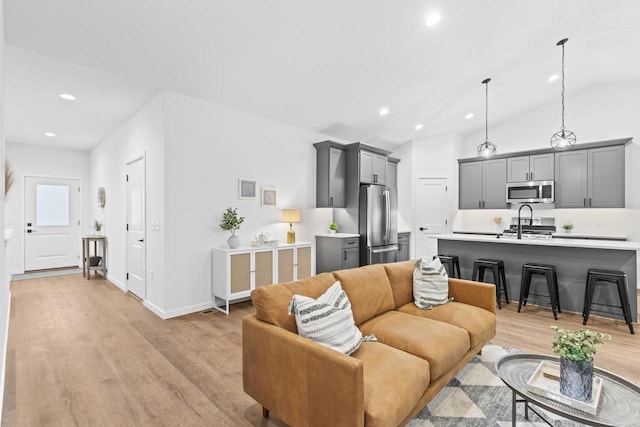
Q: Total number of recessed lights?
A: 7